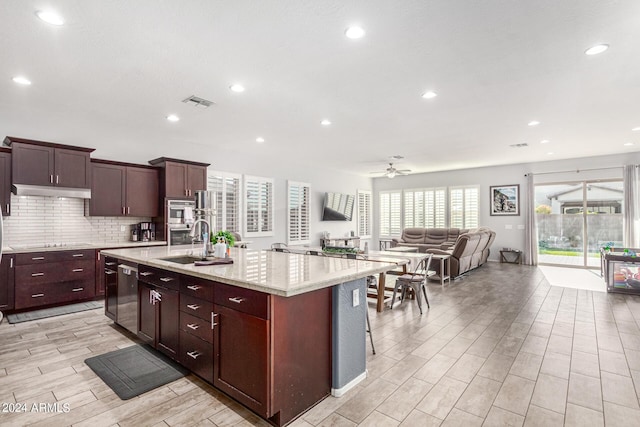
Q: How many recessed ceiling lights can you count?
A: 14